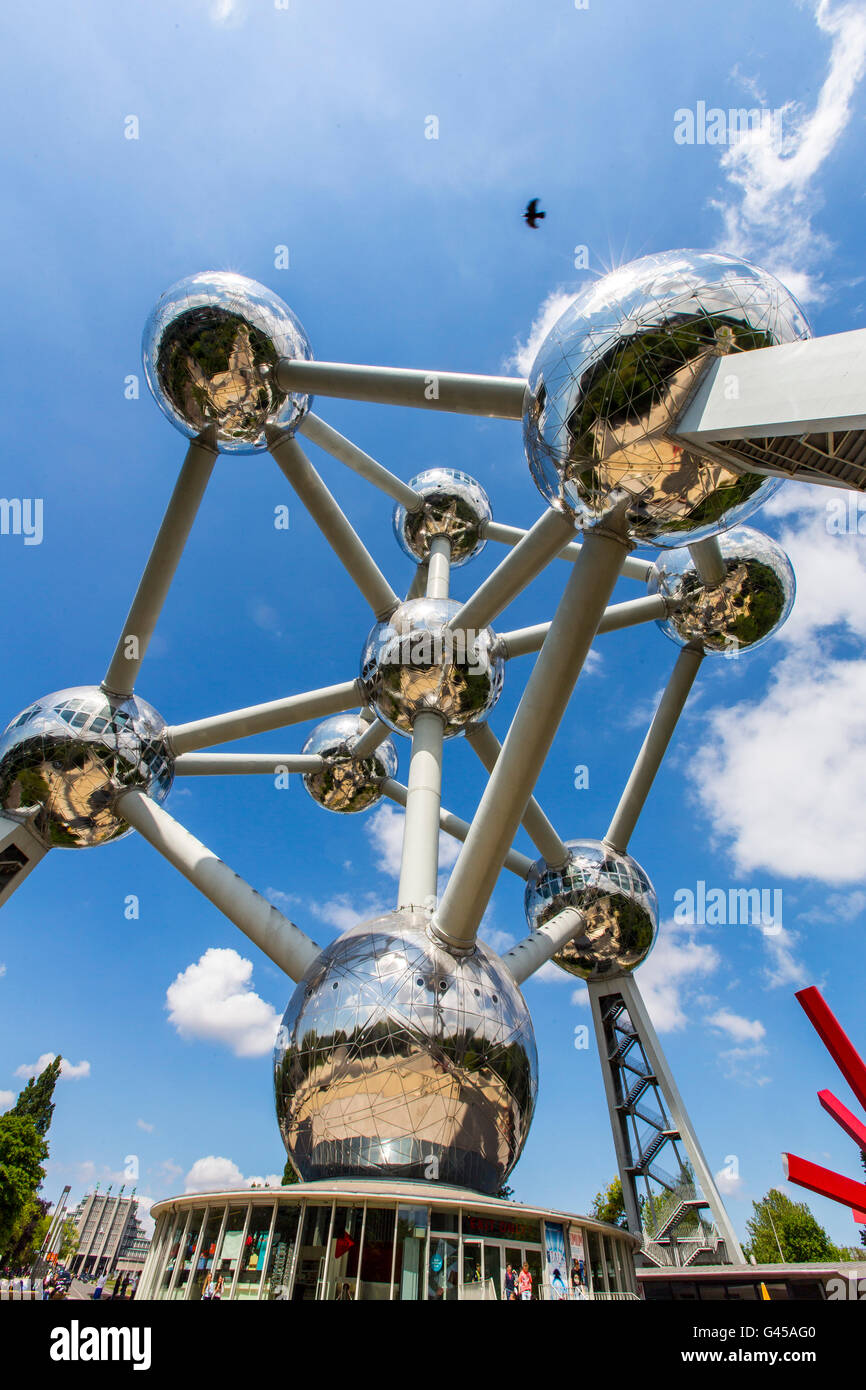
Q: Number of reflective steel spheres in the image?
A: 9